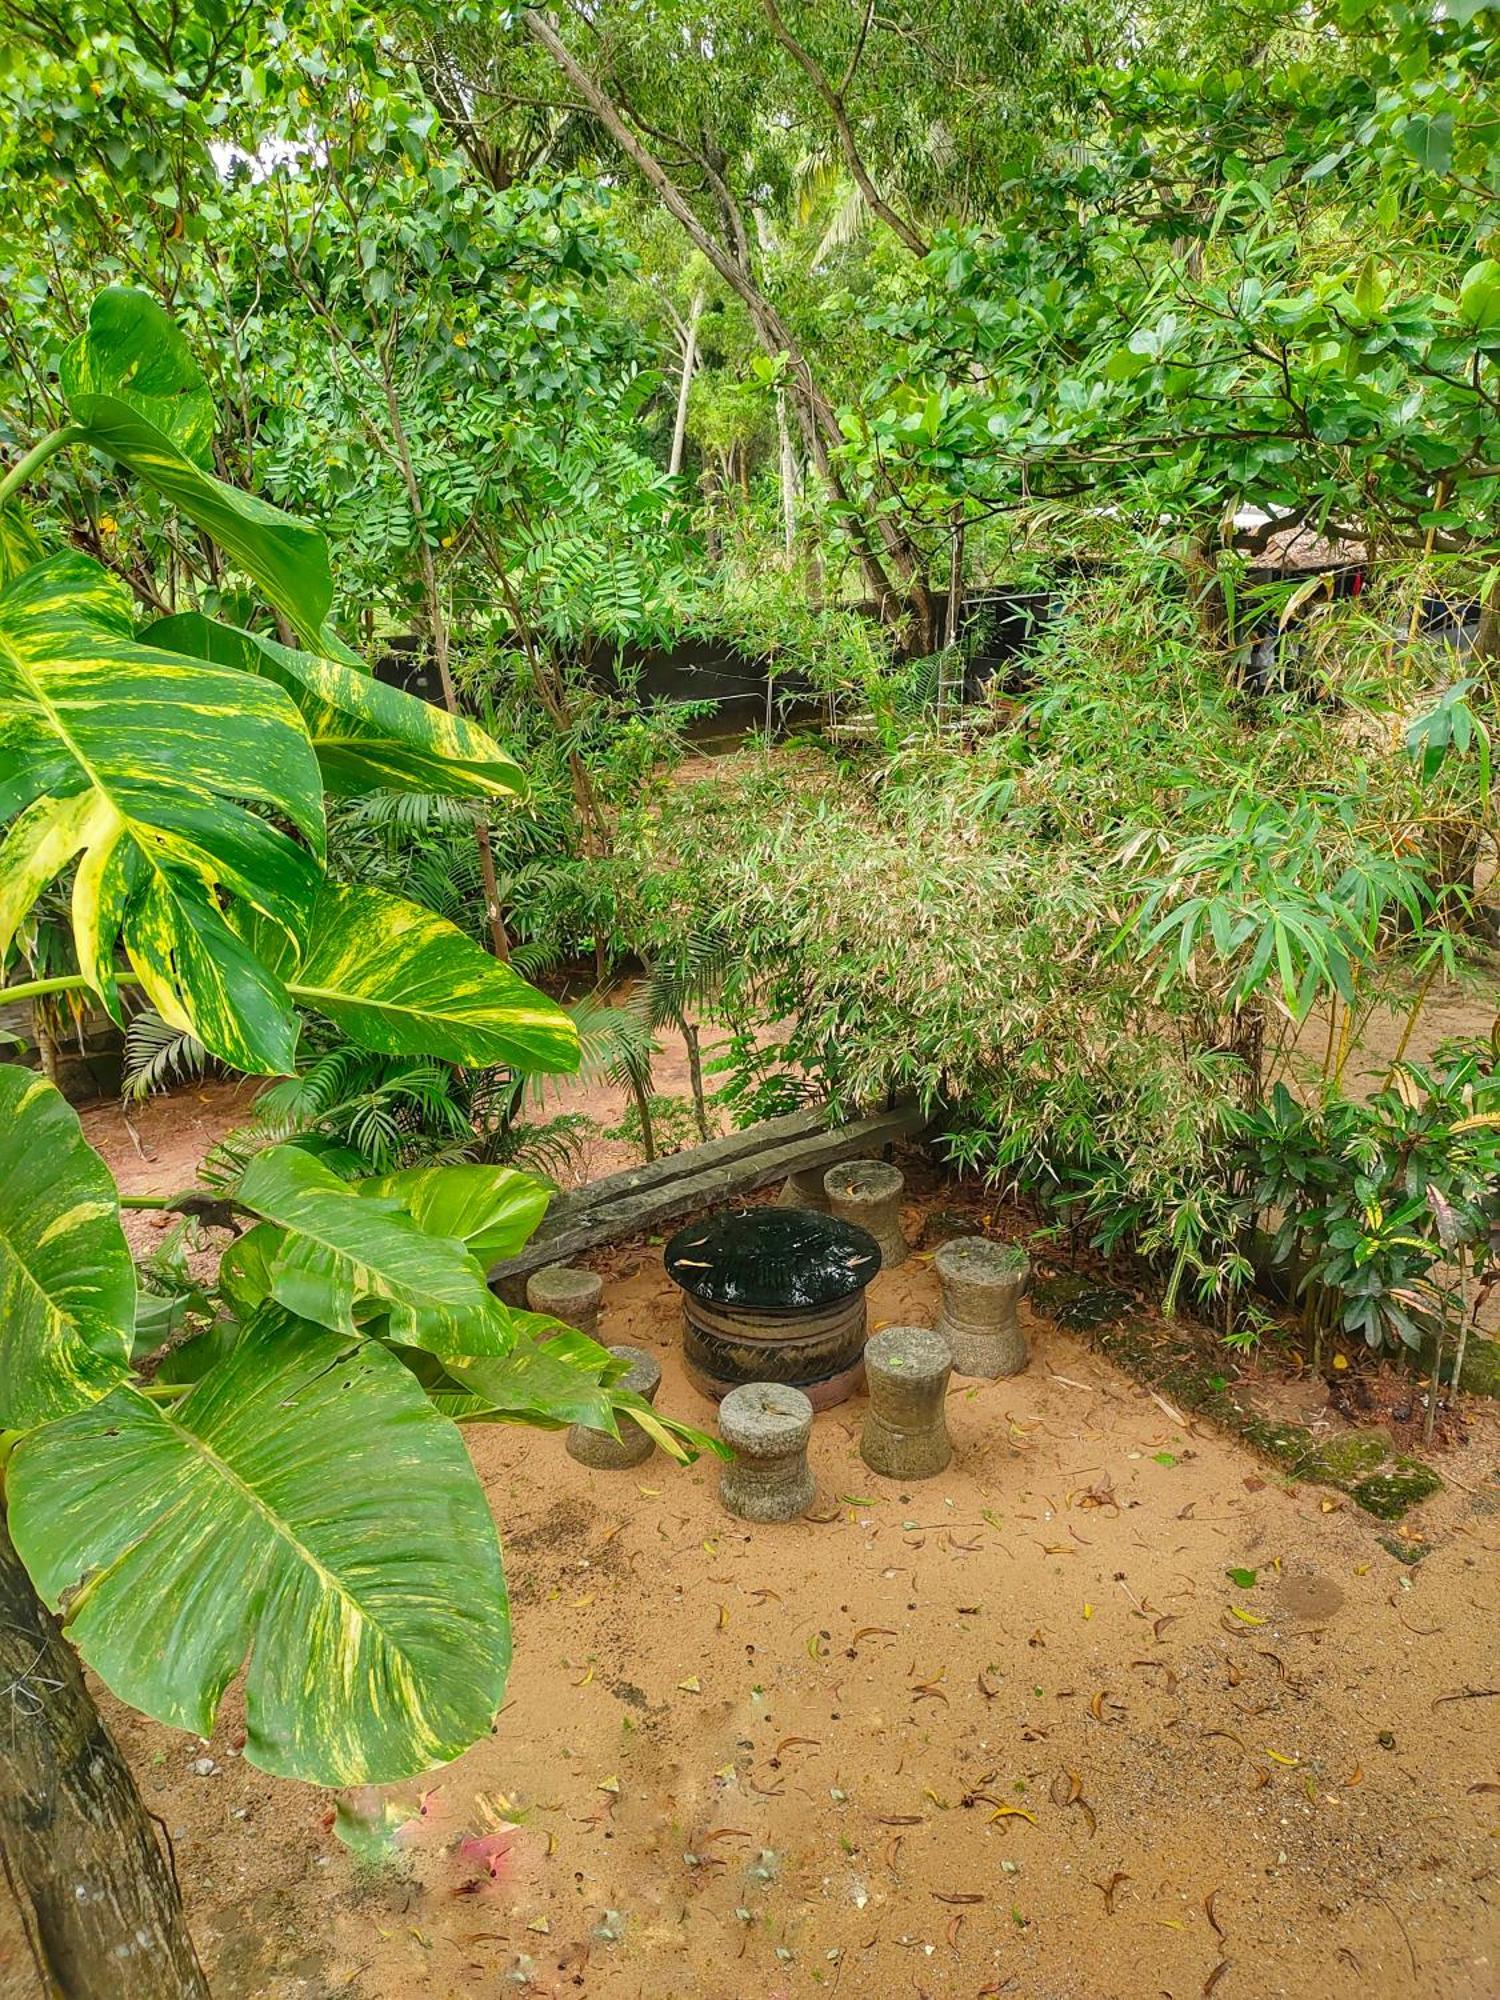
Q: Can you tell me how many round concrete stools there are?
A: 6